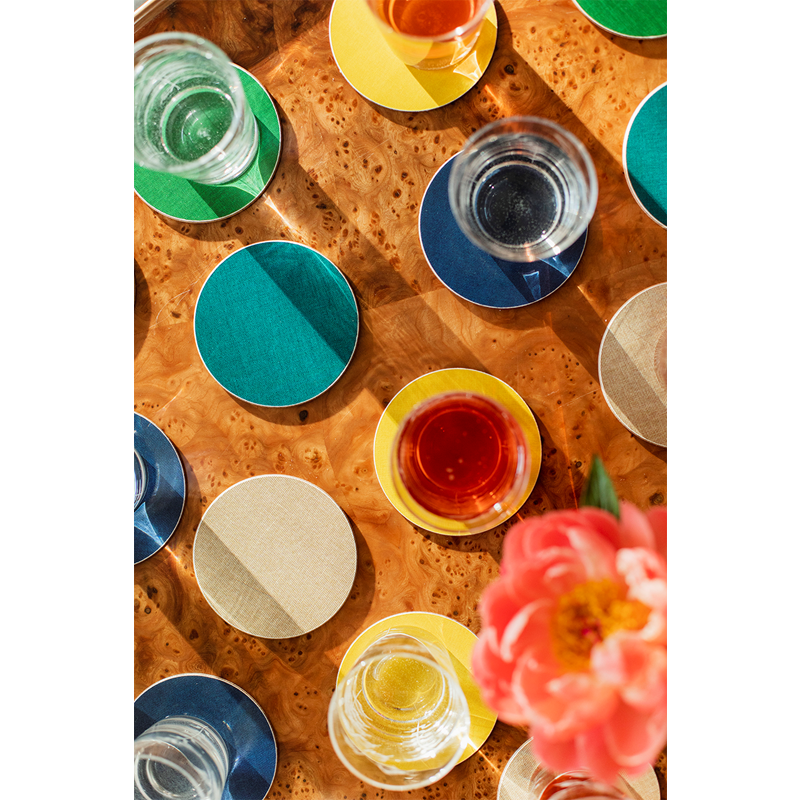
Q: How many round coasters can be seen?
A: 13